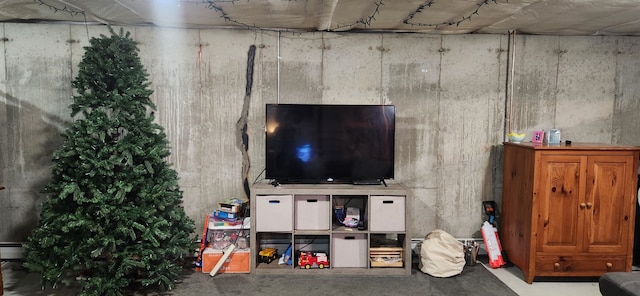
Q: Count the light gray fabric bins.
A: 4